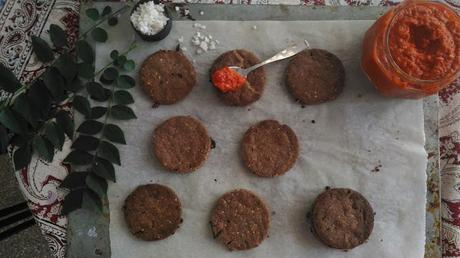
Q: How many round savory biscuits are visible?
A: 8